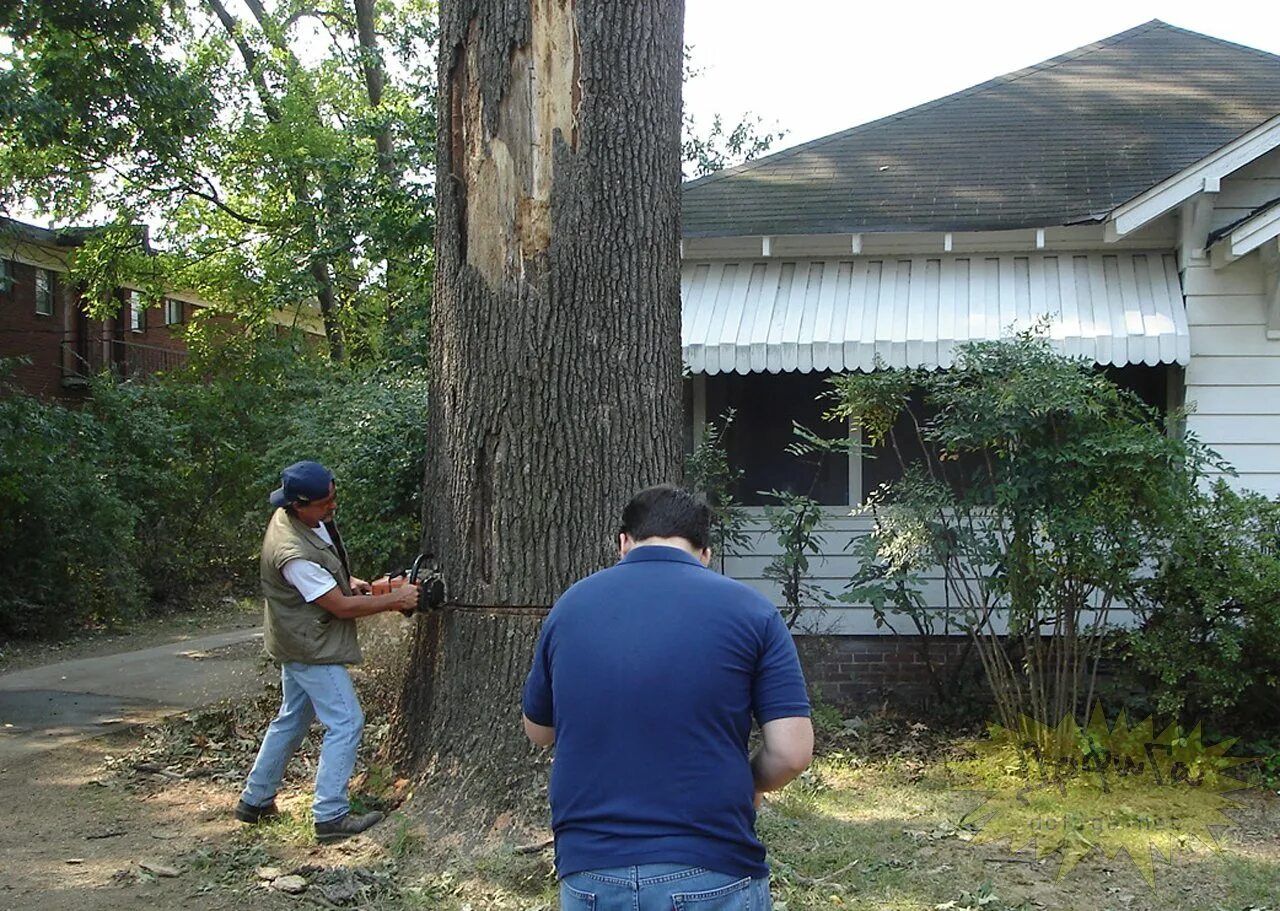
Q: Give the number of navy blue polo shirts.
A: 1